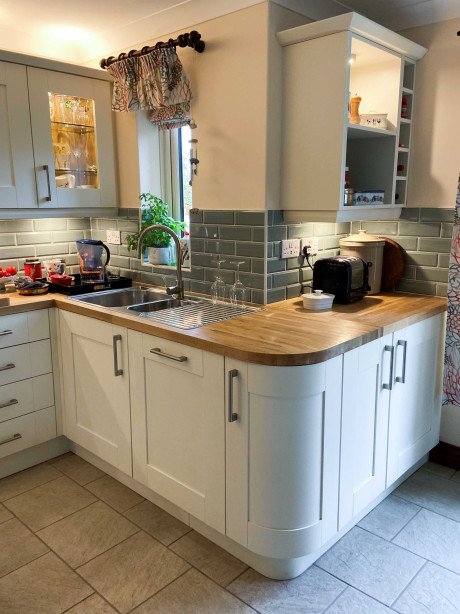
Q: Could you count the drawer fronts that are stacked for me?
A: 4